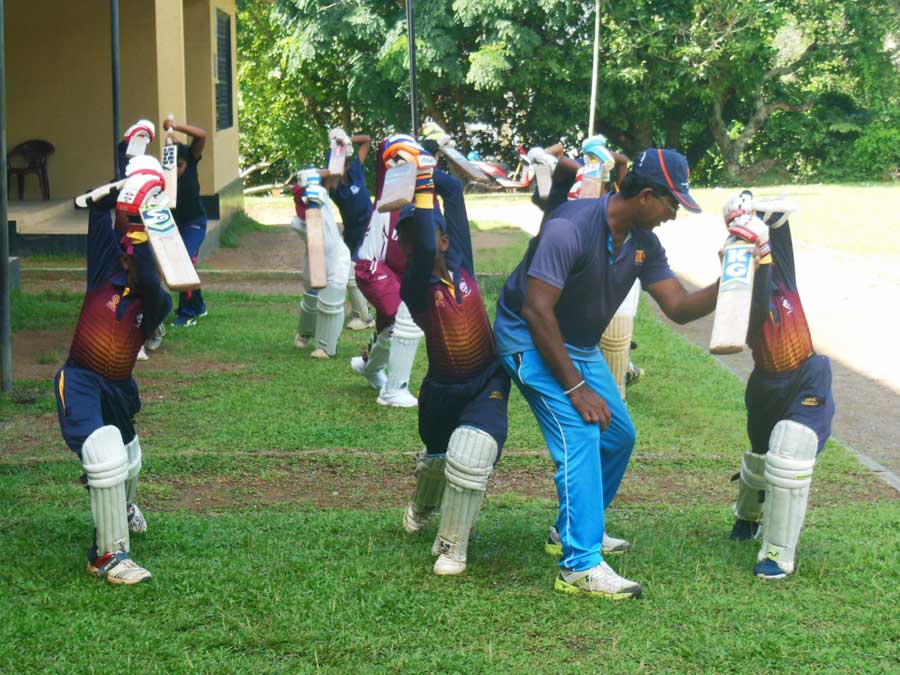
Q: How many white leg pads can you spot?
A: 11